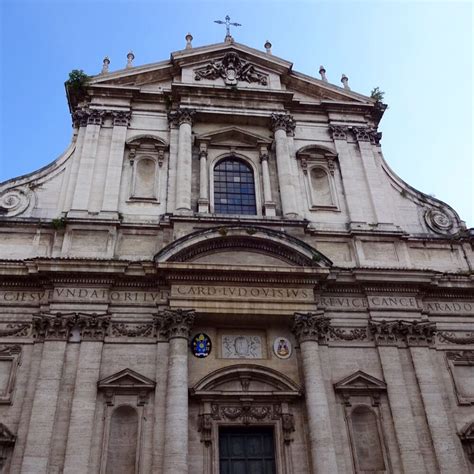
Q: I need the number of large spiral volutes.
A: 2